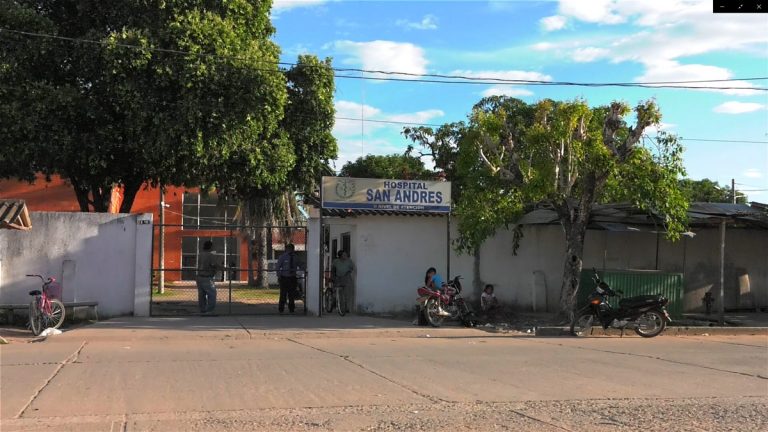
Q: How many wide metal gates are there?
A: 1